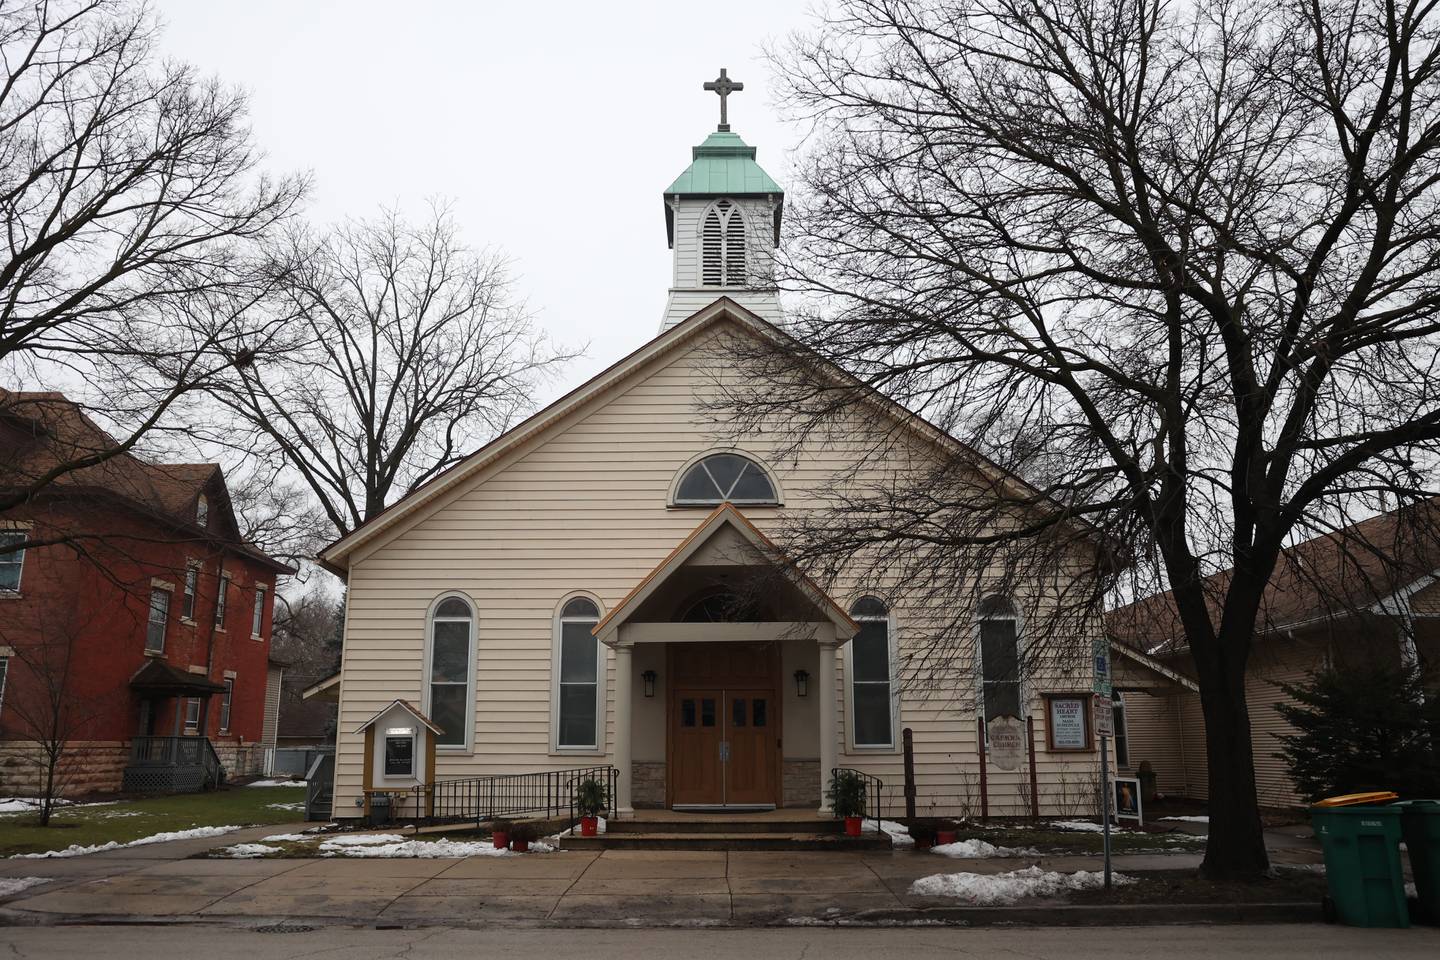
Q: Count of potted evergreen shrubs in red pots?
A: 2